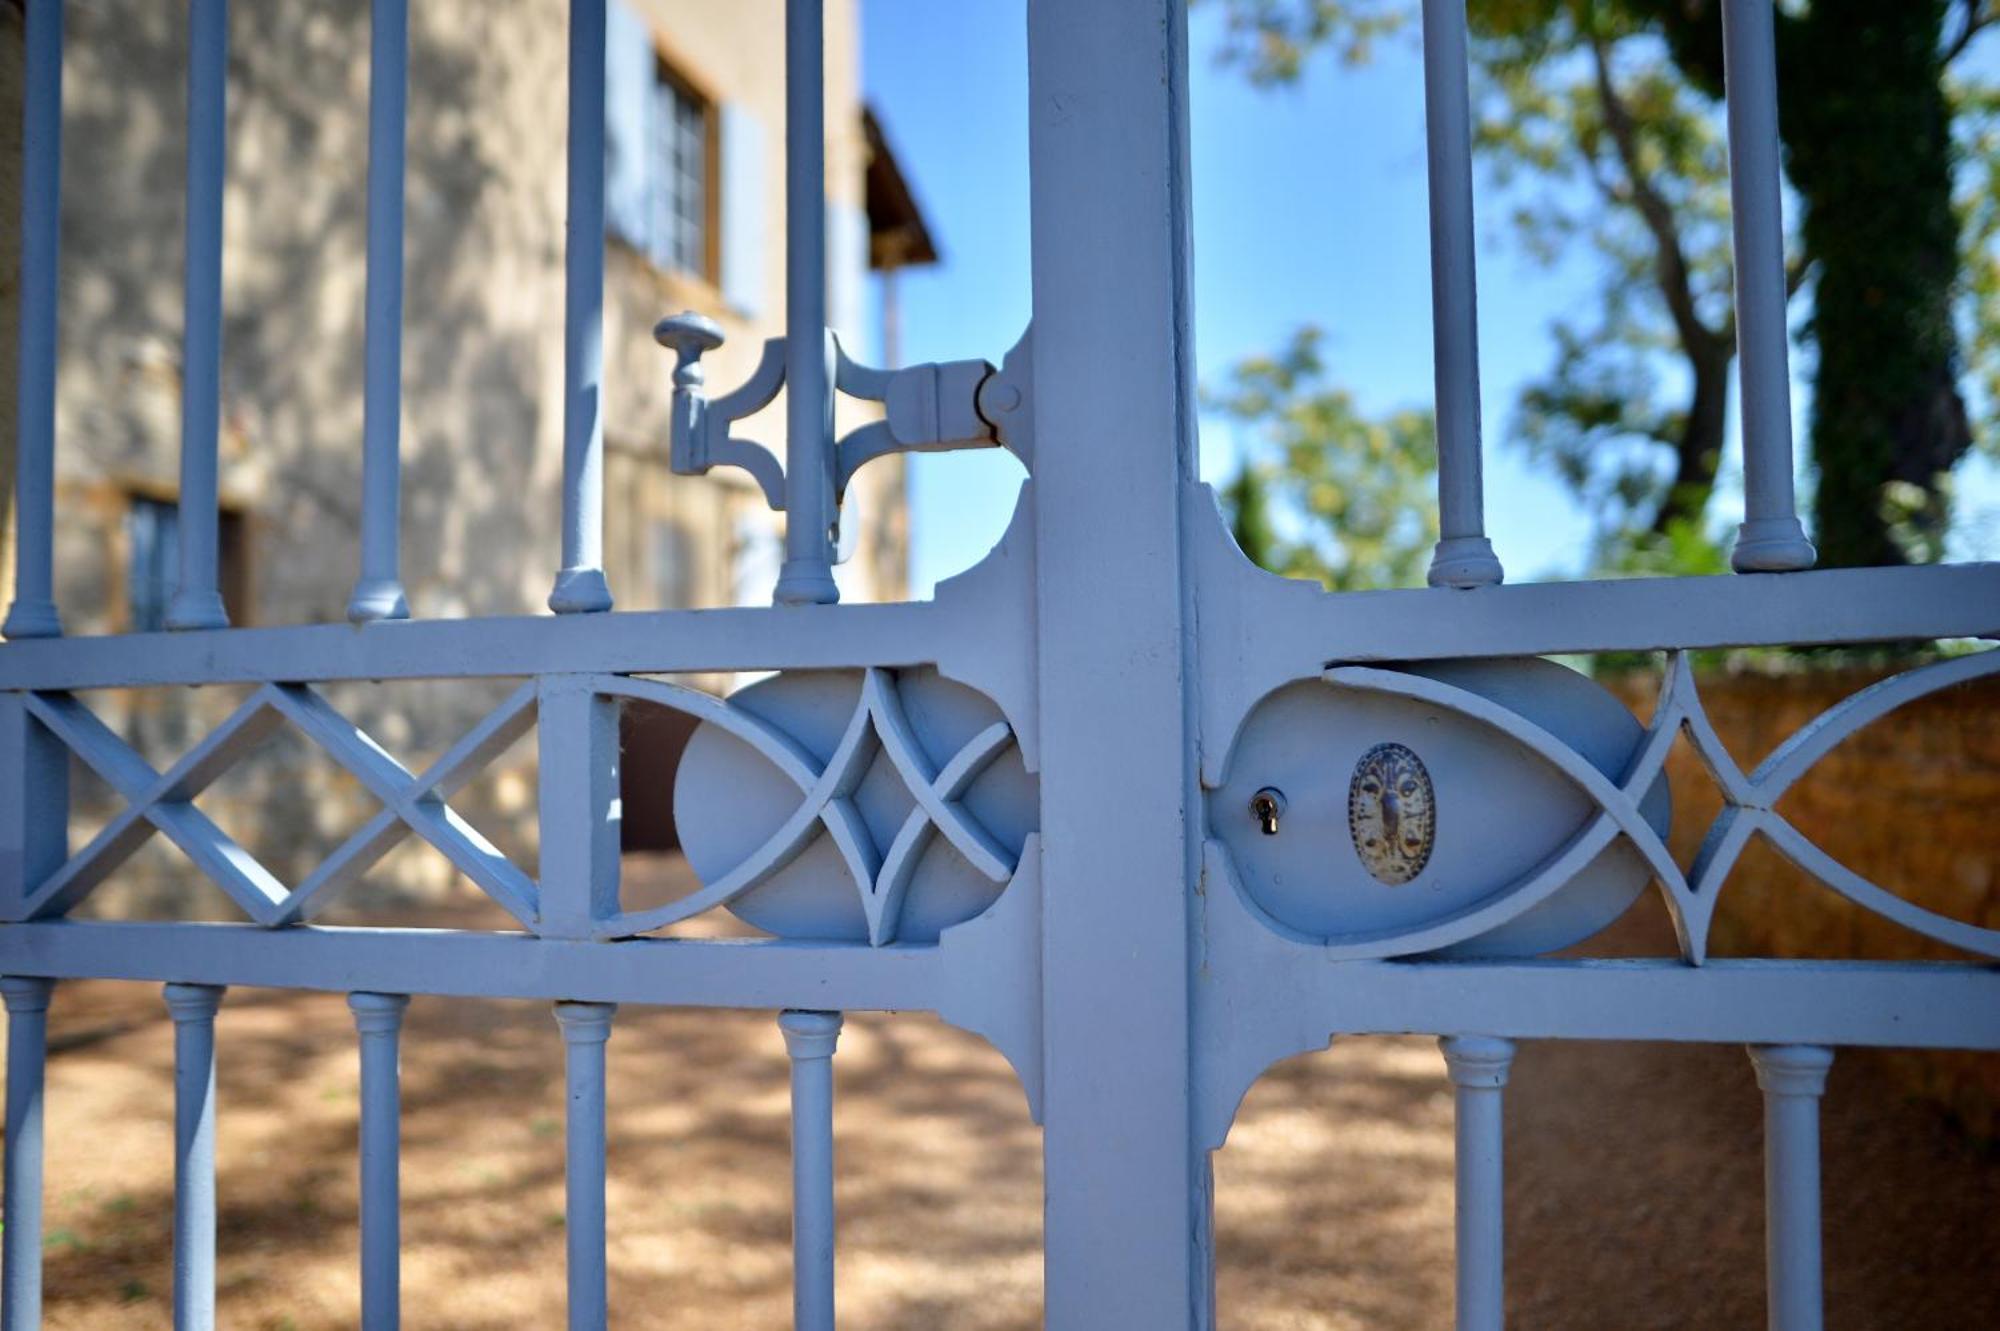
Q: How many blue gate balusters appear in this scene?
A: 14